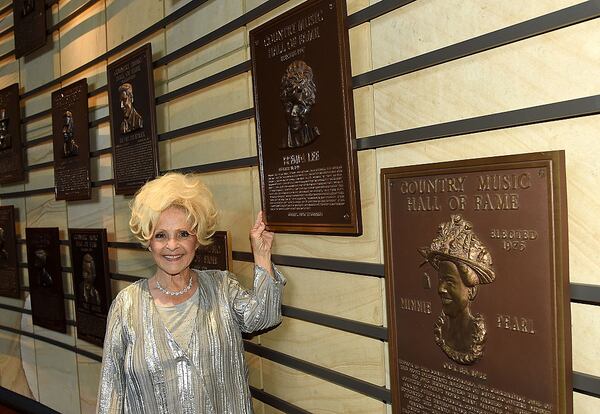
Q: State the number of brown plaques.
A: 10